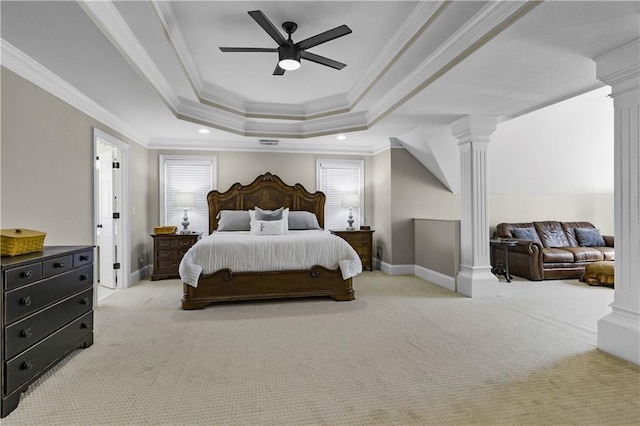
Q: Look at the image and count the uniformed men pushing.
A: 0